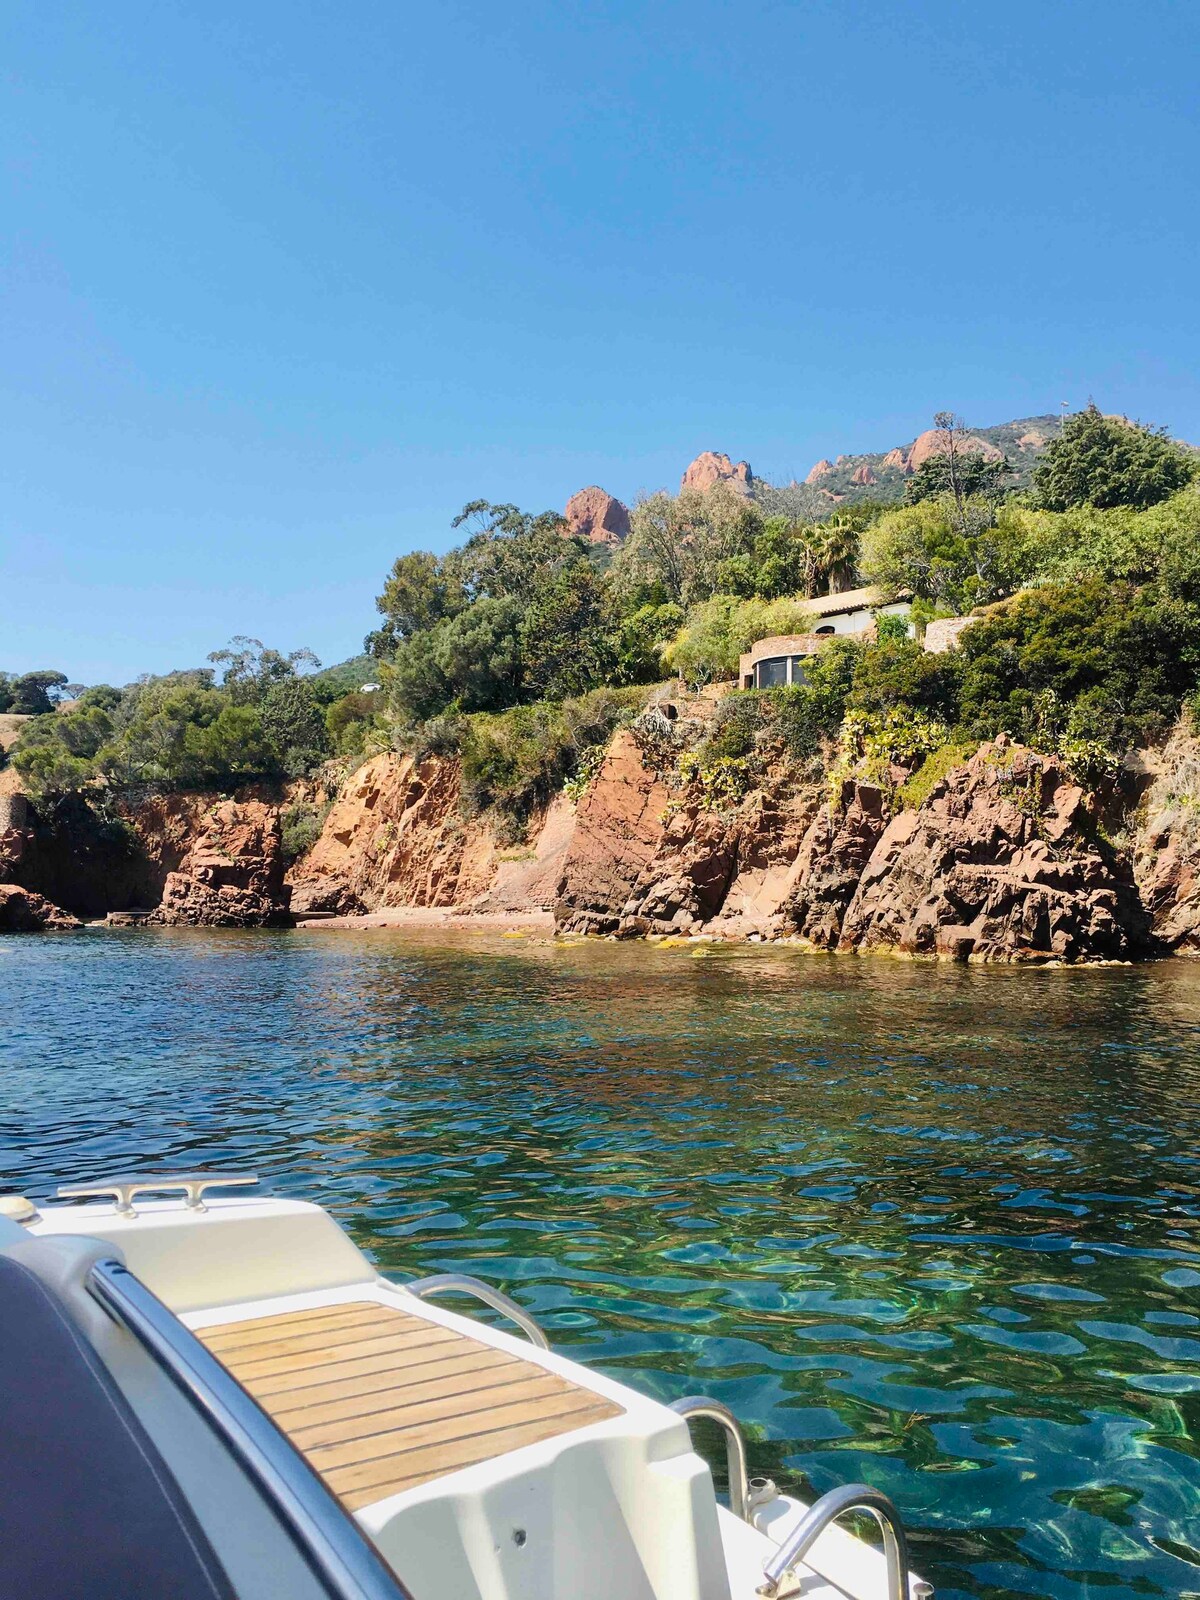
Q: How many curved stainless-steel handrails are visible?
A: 3